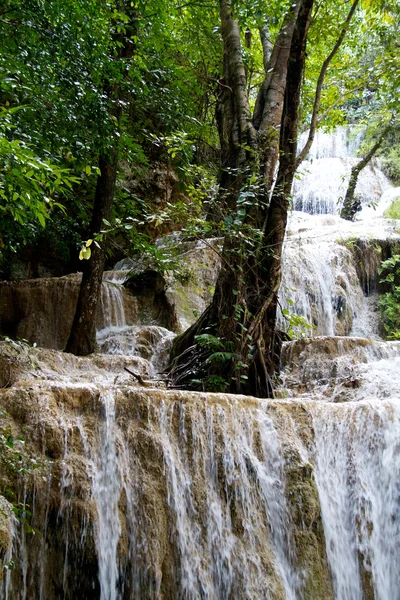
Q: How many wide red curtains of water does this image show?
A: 0